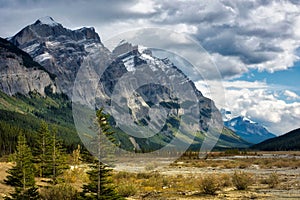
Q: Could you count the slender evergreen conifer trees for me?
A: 4